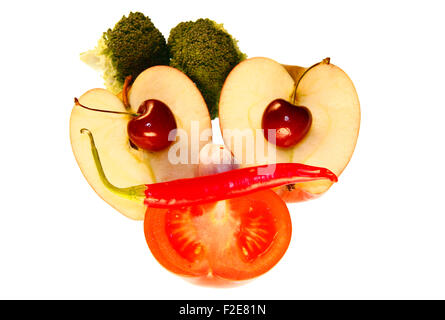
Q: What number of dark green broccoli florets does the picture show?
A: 2